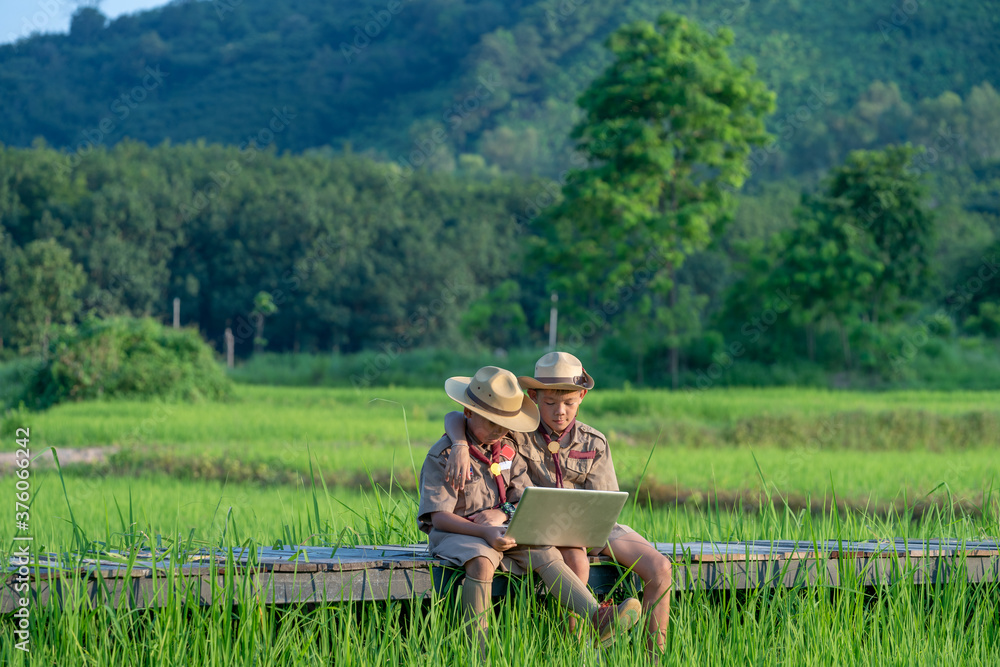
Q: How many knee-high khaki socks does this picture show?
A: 2